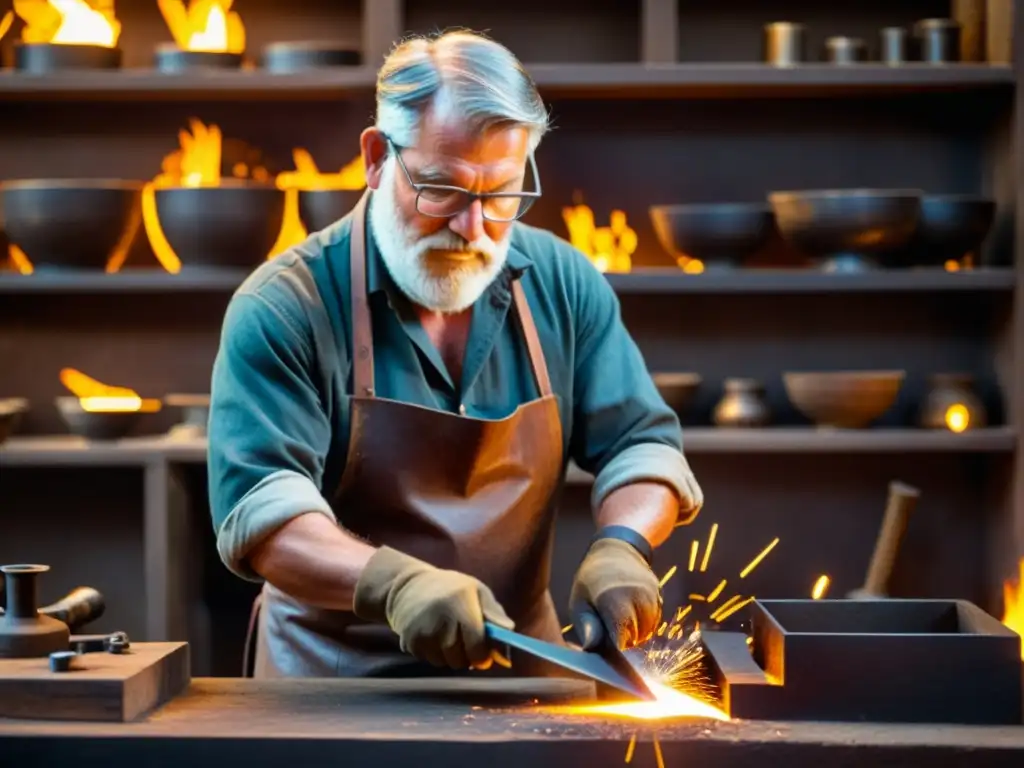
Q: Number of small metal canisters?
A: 4